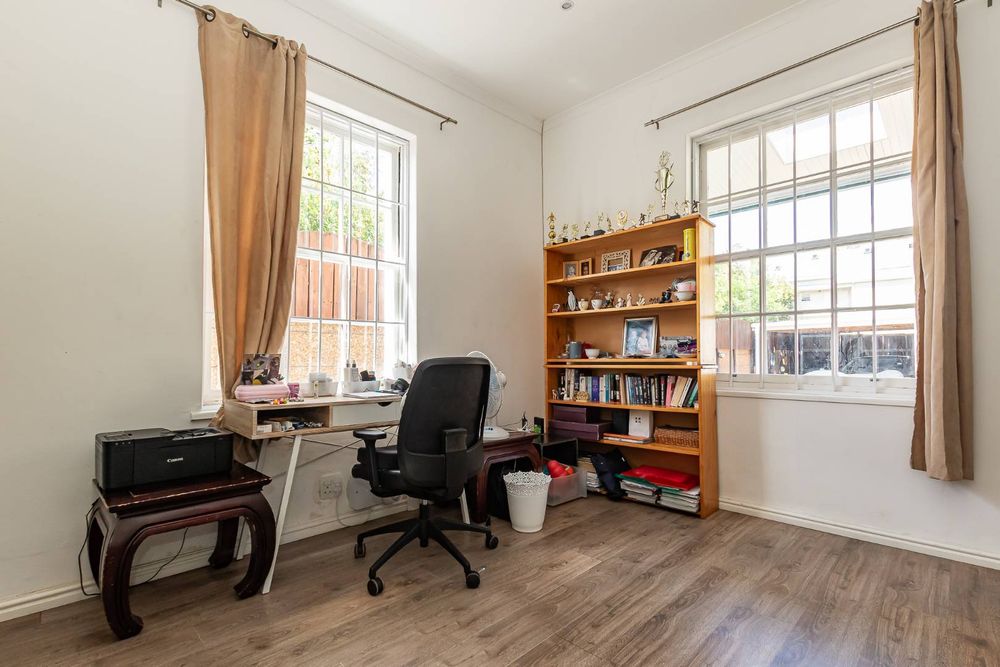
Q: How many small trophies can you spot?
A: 13